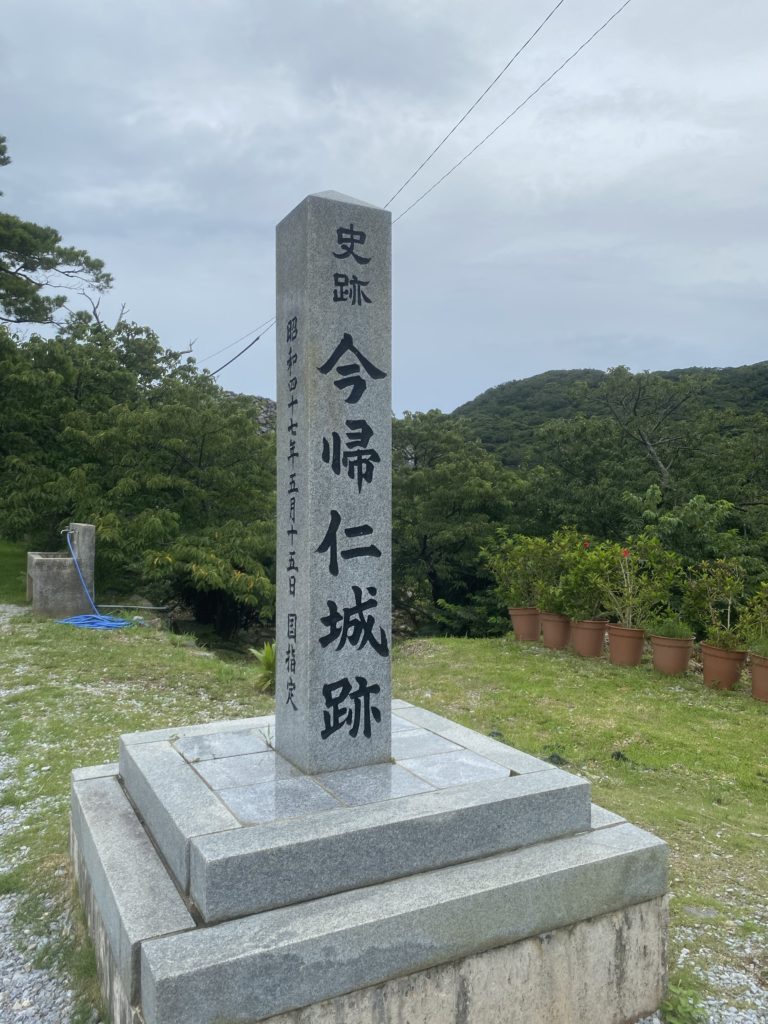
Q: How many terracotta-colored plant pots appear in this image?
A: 7